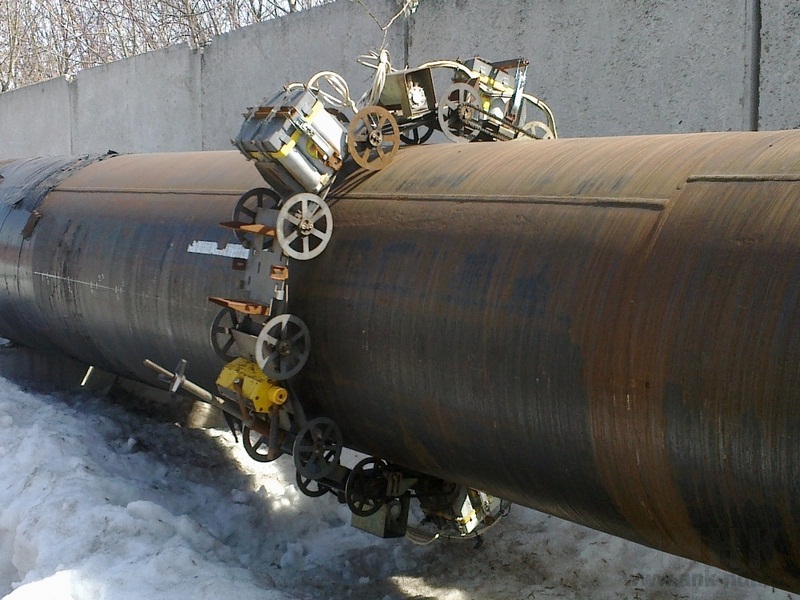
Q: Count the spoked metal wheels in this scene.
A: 12